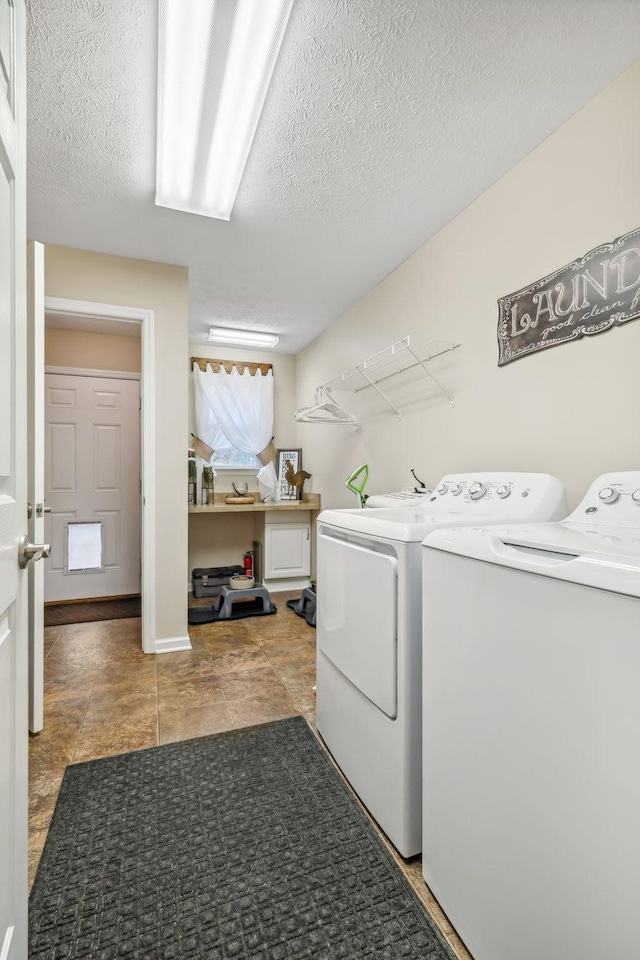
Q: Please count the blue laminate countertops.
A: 0